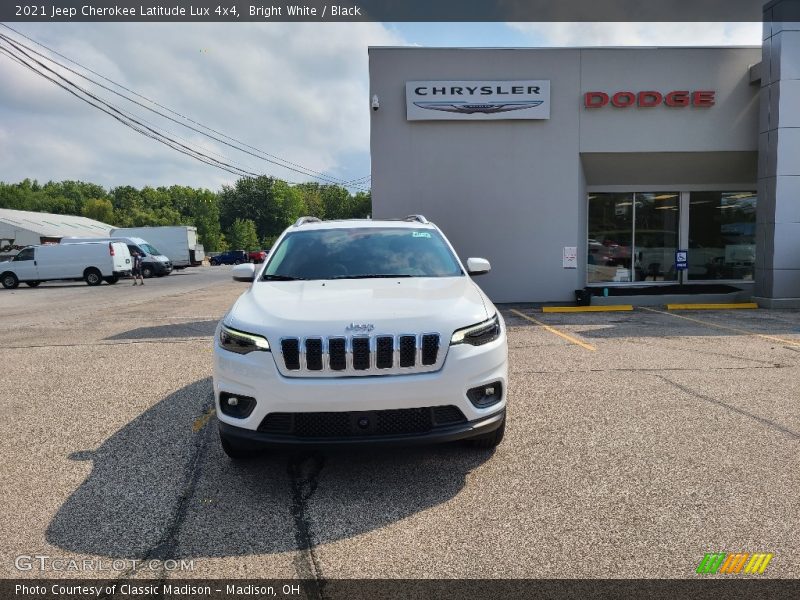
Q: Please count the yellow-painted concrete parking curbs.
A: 2